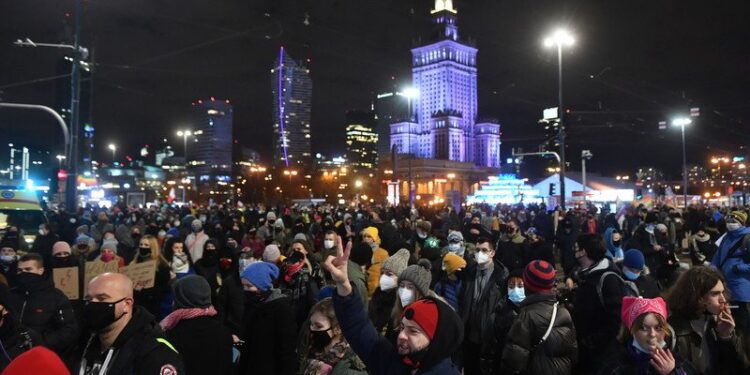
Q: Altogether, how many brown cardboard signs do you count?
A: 3